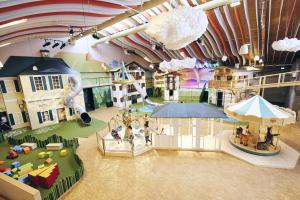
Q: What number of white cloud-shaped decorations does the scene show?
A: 3